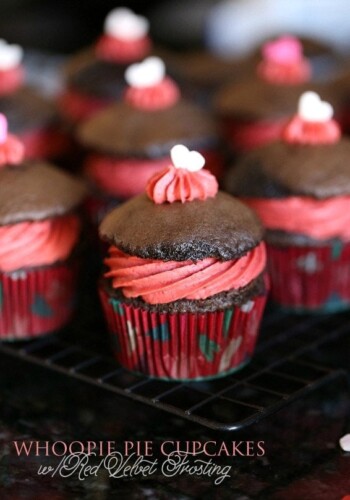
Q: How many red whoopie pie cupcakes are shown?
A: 7